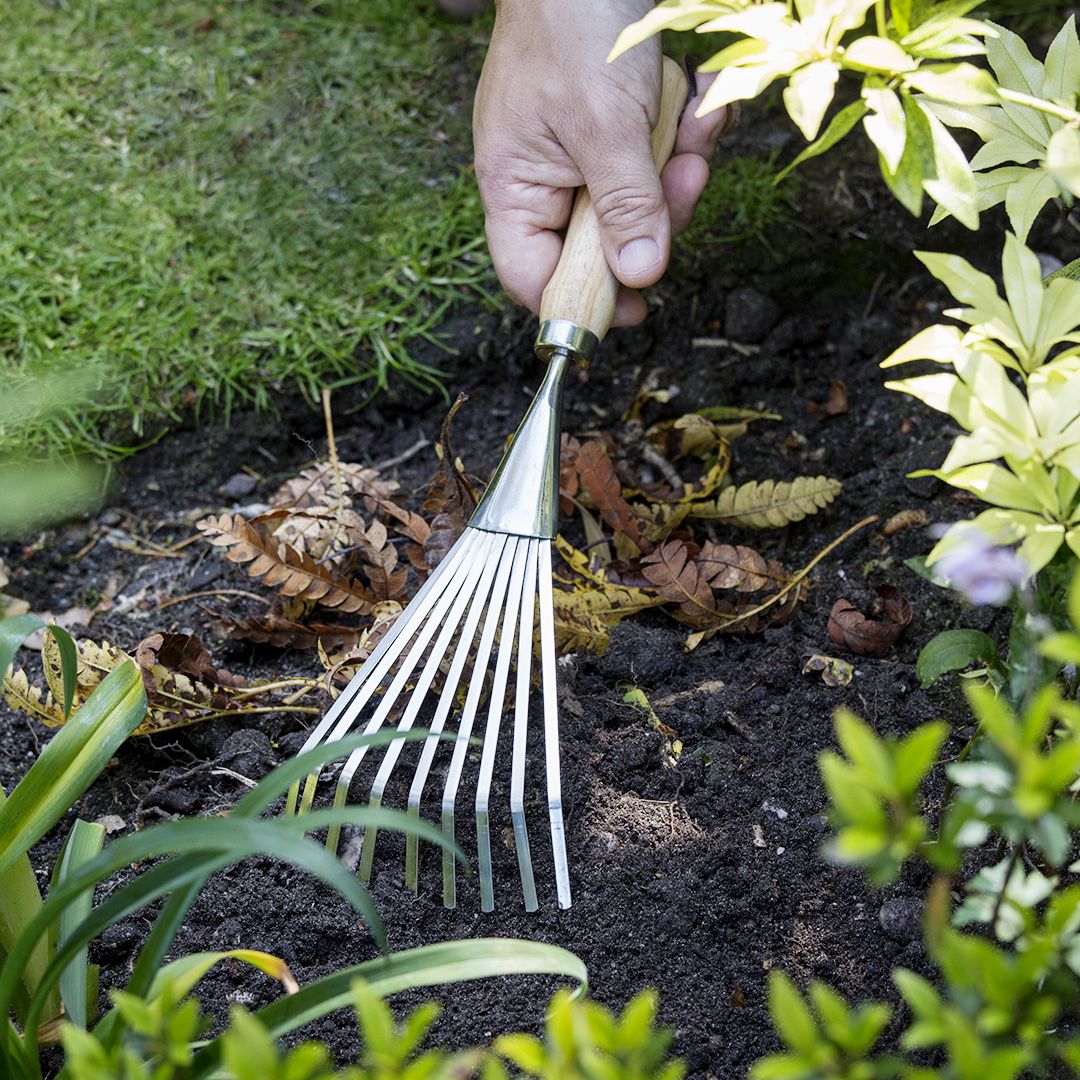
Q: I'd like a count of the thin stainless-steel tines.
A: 9